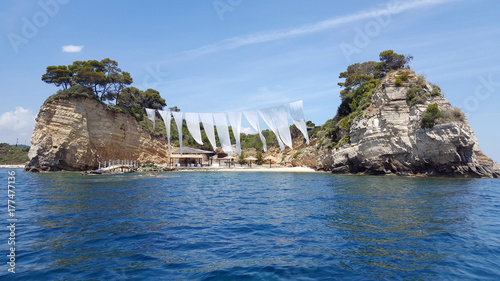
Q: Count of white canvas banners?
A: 11